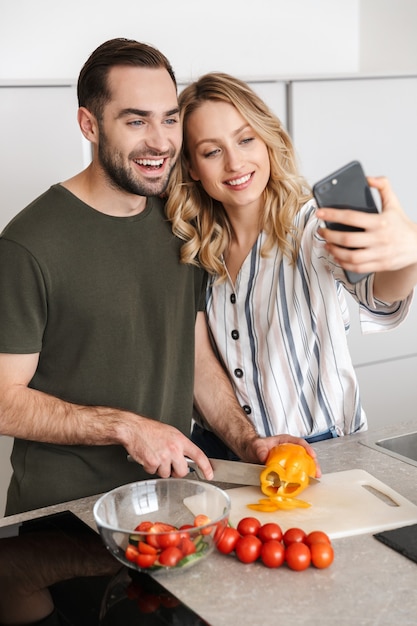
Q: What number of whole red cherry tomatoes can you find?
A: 9